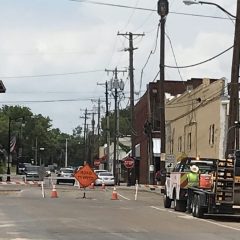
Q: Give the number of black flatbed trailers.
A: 1